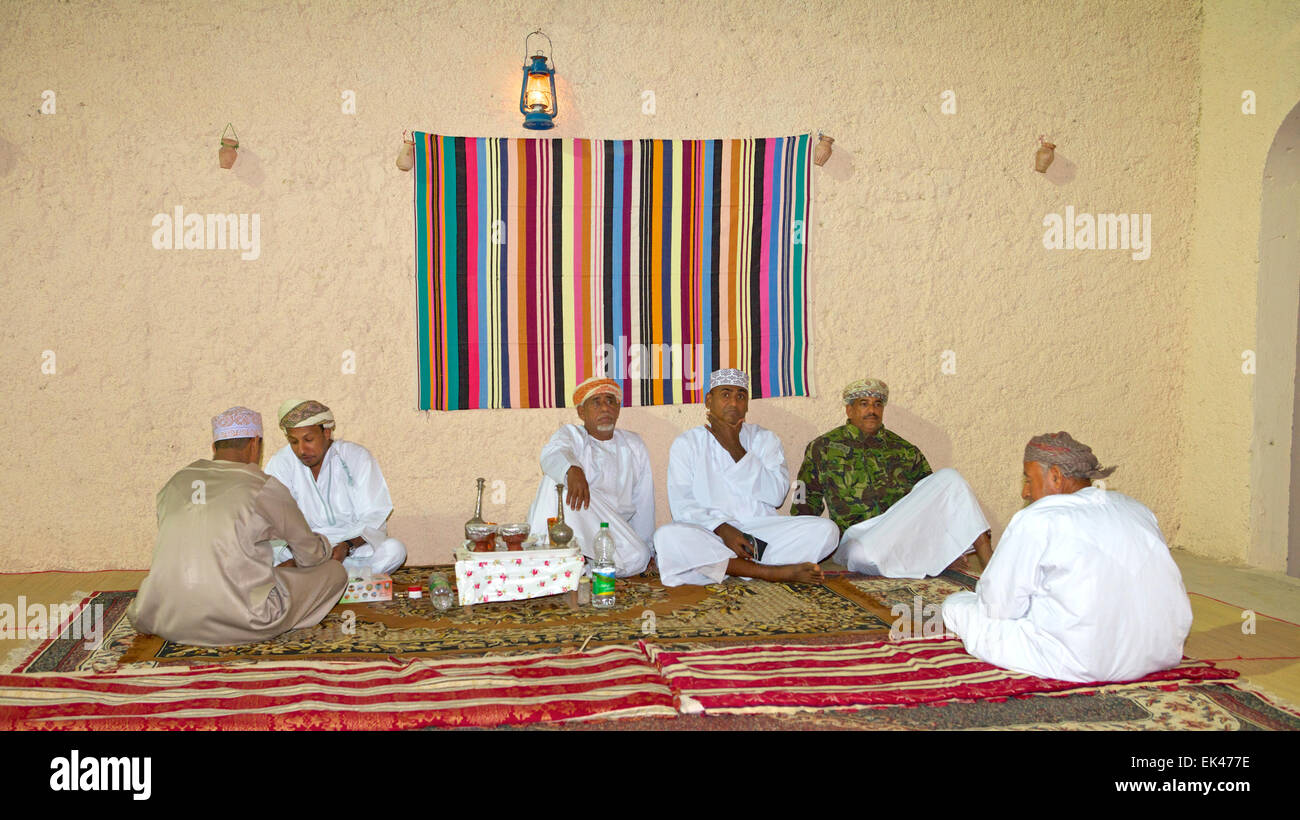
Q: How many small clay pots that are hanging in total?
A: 4